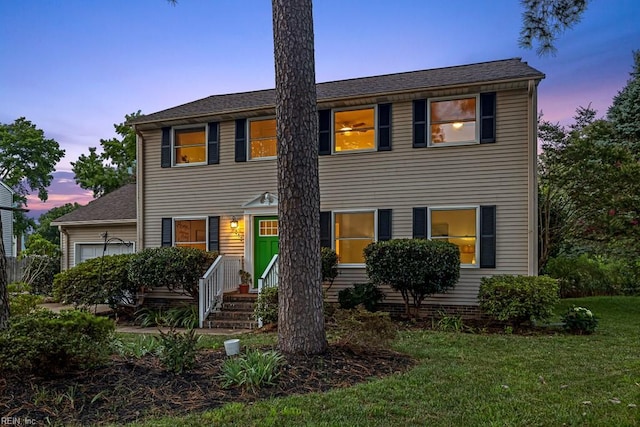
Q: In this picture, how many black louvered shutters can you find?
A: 13